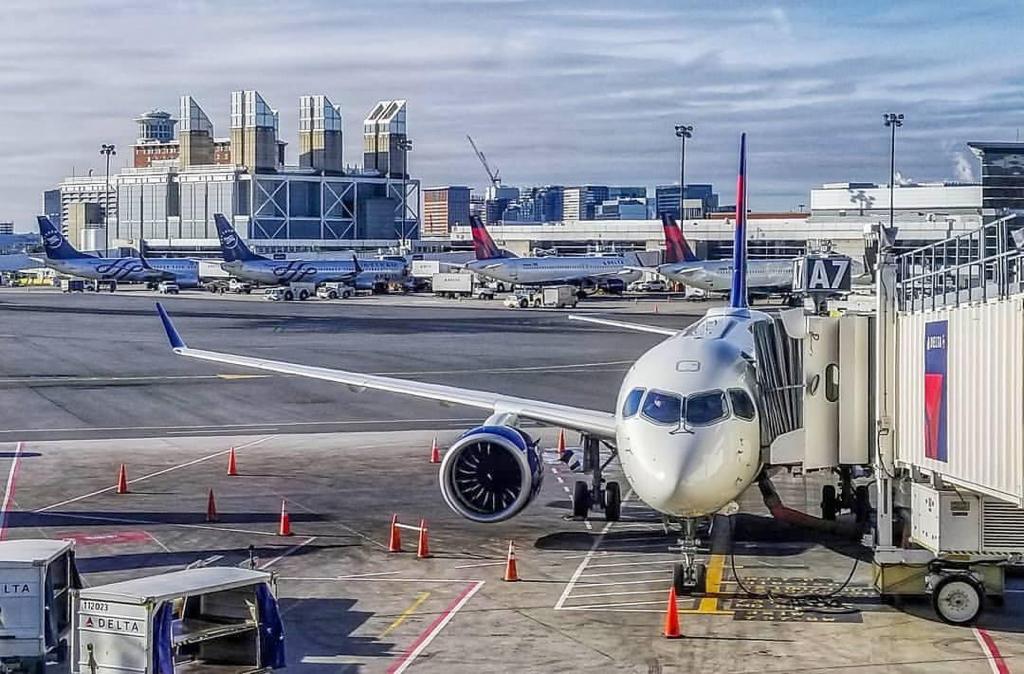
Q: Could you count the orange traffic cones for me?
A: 10